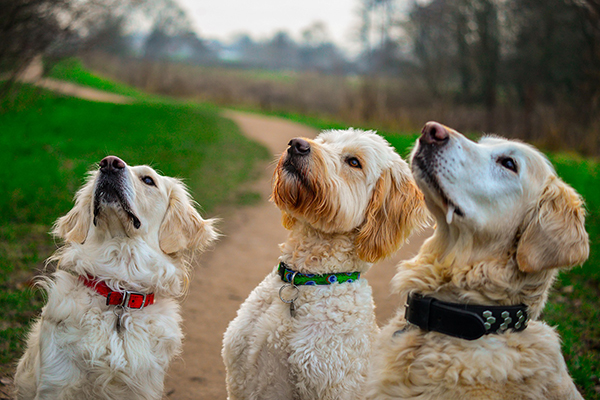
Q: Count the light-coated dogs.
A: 3